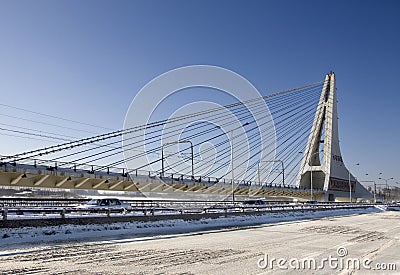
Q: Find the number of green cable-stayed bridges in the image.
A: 0